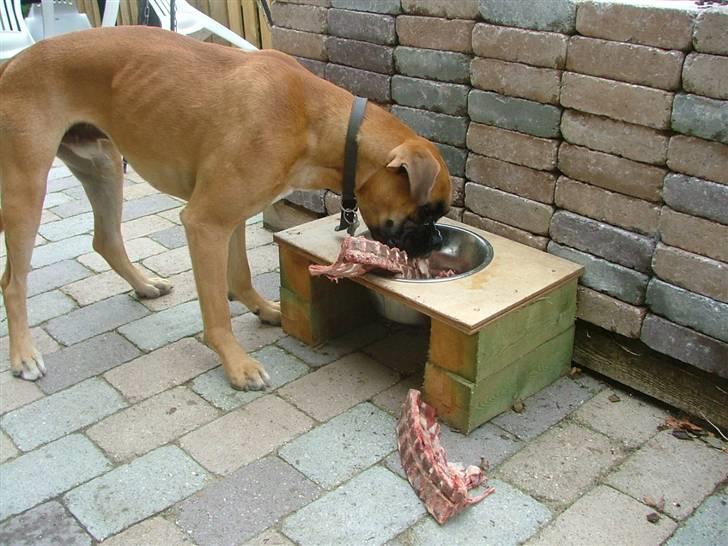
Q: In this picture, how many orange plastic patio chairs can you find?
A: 0